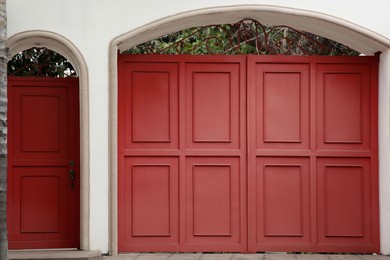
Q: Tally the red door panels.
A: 10